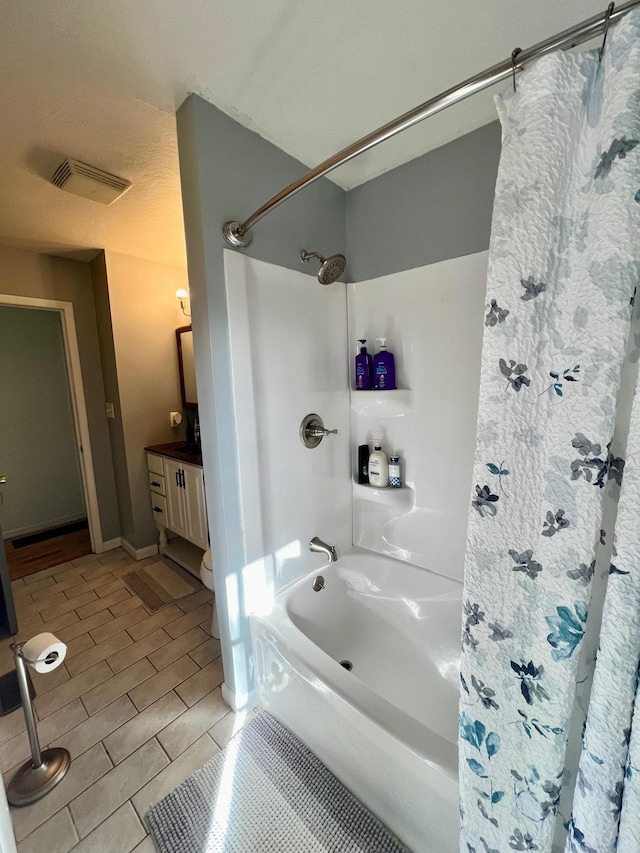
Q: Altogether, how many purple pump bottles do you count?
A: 2